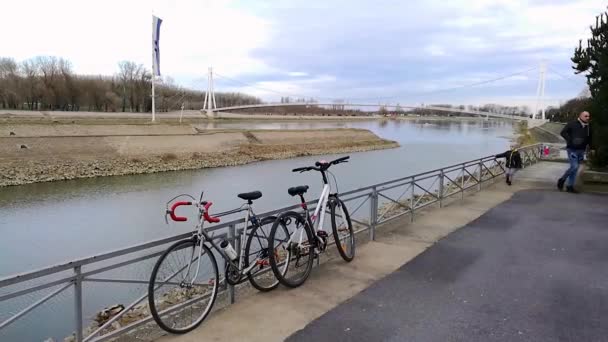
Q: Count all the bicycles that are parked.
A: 2